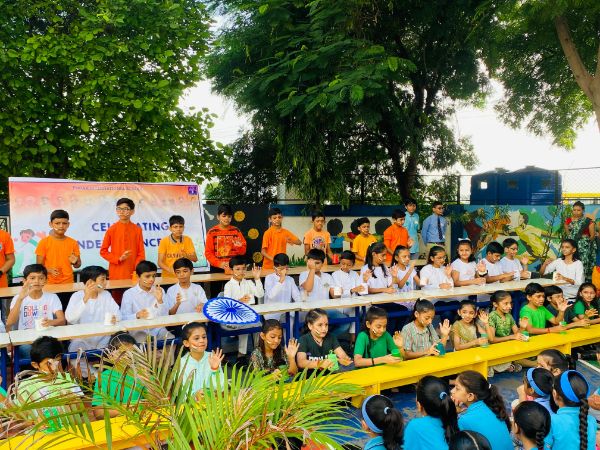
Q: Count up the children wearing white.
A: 15